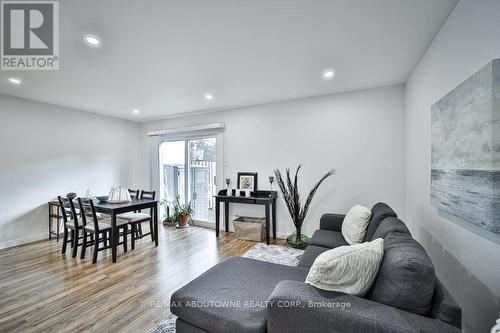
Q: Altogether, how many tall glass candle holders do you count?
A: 2